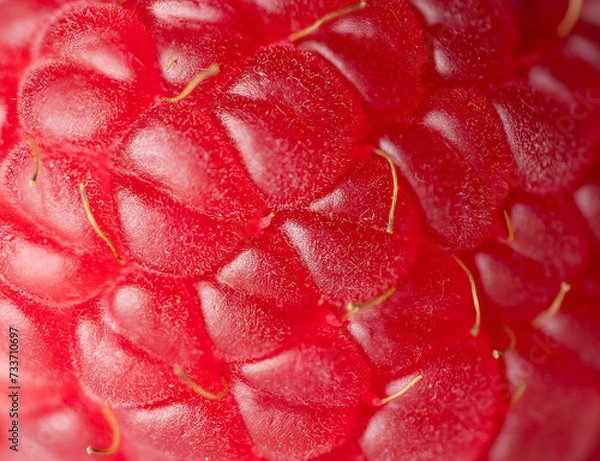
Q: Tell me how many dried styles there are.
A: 15